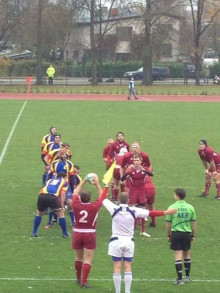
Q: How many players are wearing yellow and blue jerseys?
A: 6